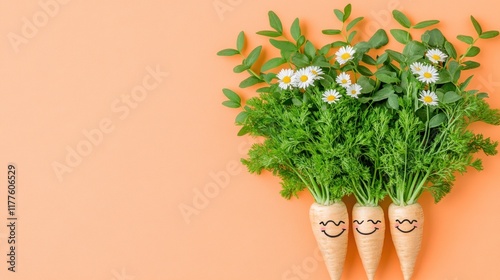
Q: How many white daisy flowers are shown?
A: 11